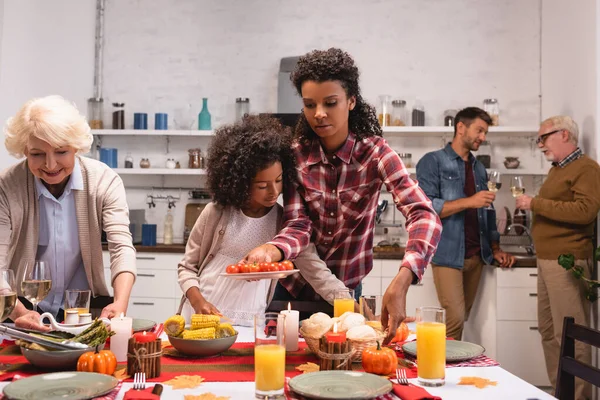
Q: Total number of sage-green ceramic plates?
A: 4